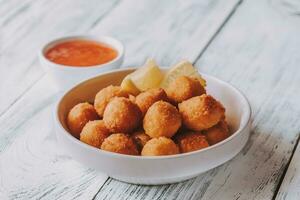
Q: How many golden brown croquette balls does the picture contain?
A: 13